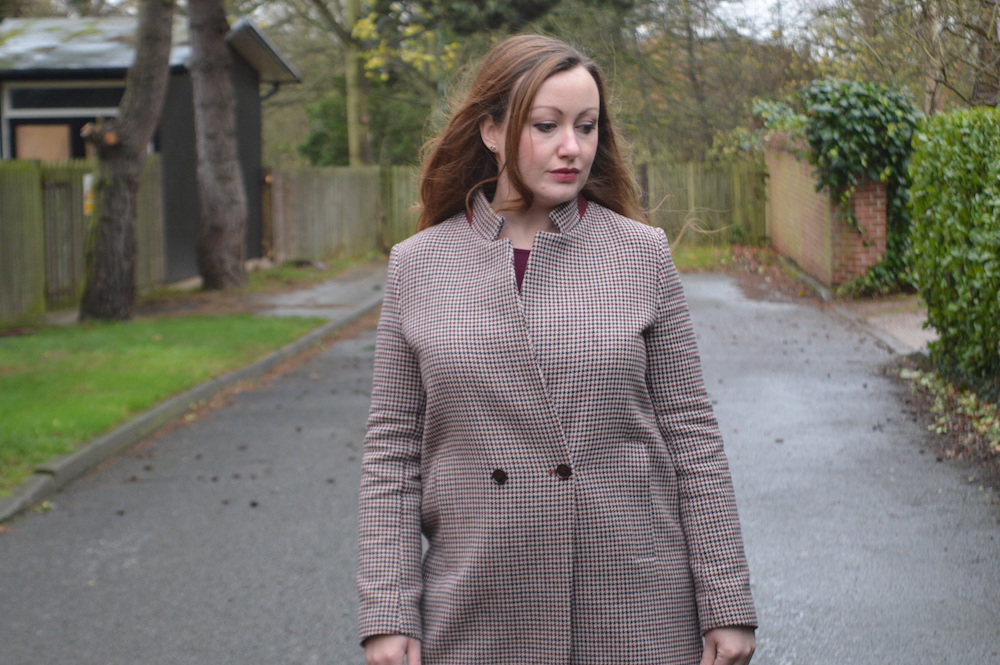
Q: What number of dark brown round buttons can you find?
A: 2